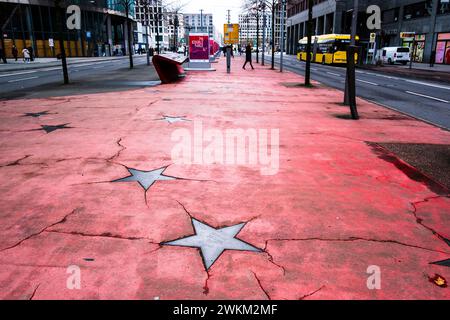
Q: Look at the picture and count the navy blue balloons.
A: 0